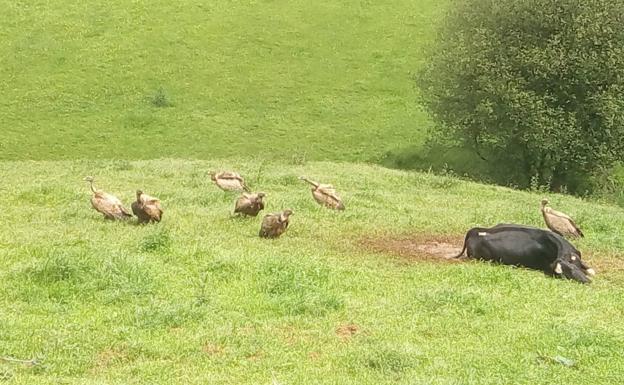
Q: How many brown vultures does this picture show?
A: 7